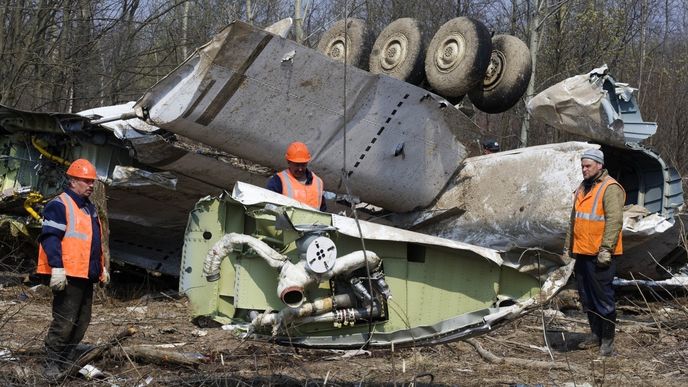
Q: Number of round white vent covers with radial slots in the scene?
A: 1